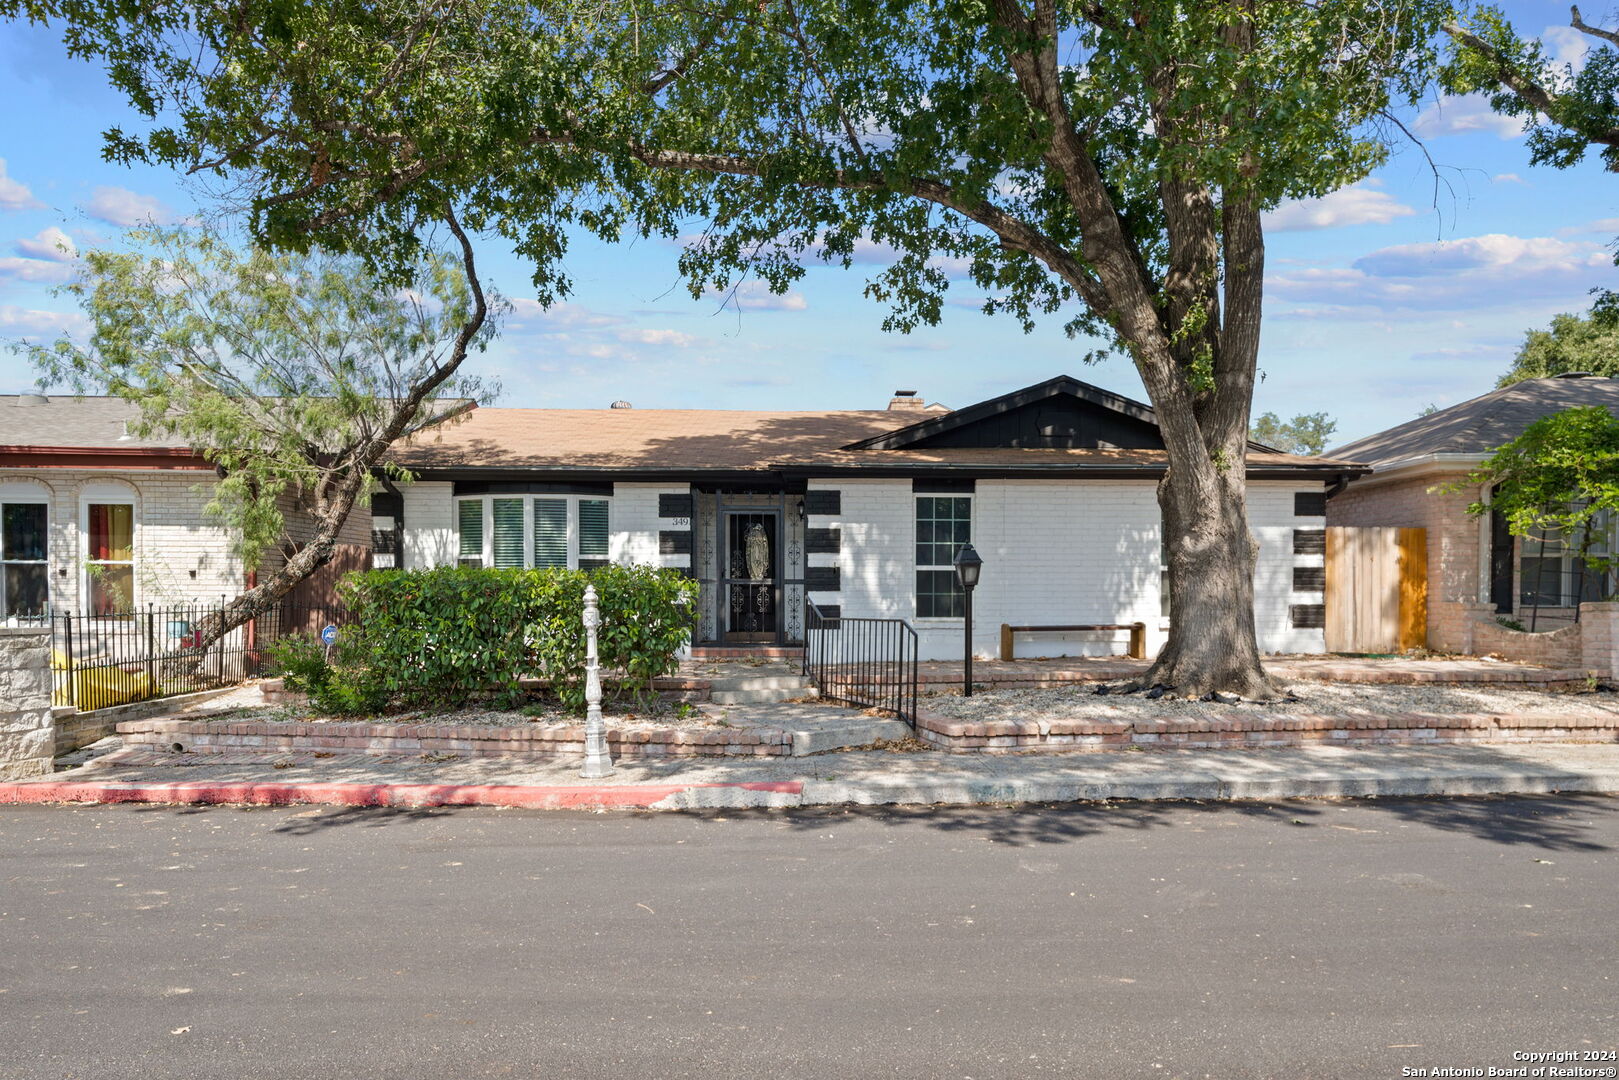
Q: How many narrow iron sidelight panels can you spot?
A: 2